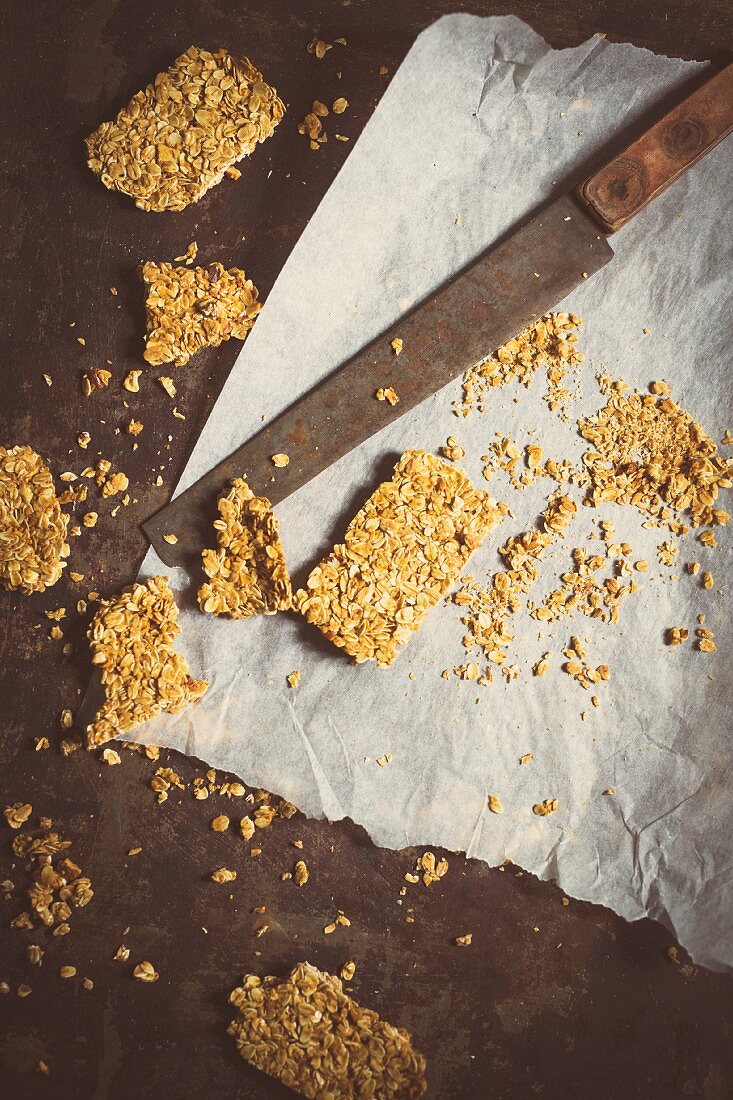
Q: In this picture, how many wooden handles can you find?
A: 1